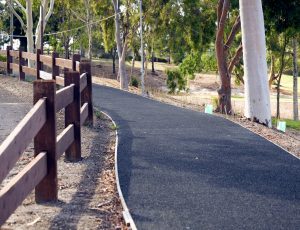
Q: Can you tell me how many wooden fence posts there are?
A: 8